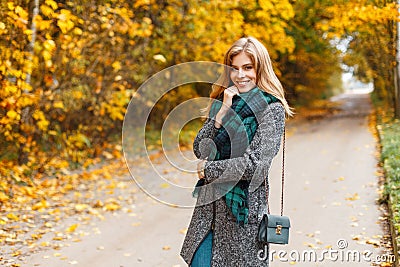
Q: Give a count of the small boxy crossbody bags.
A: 1